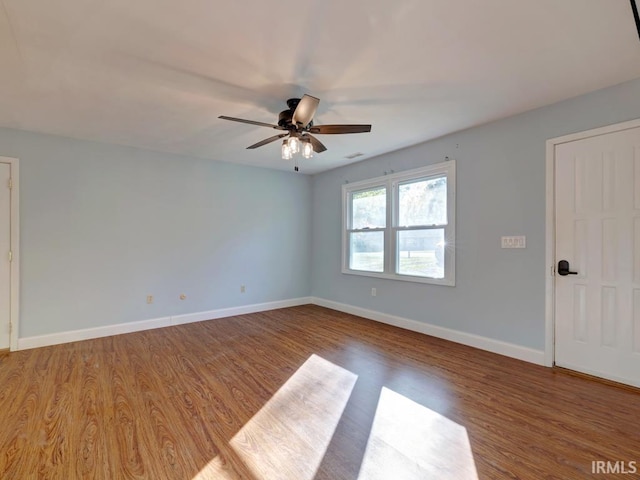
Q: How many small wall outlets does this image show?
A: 4